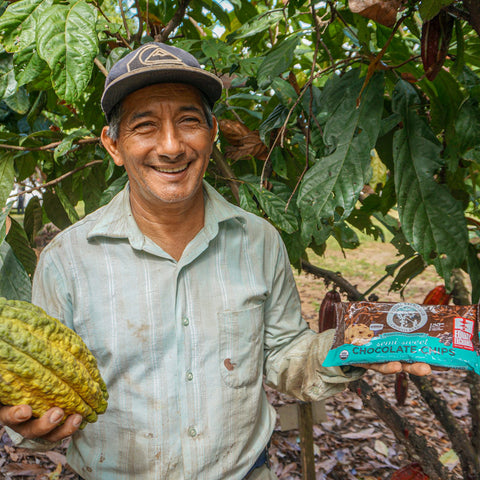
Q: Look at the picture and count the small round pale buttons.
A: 3